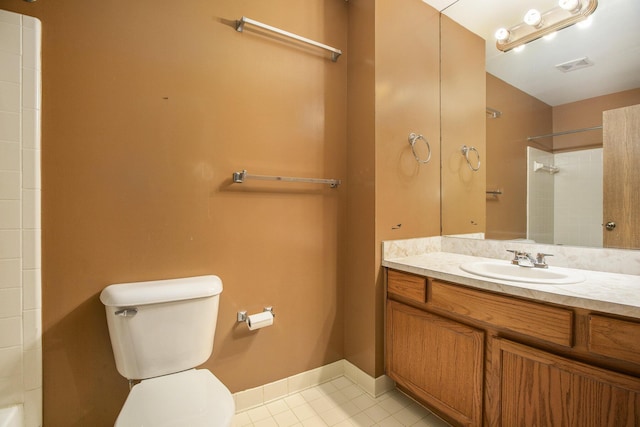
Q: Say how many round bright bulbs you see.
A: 3